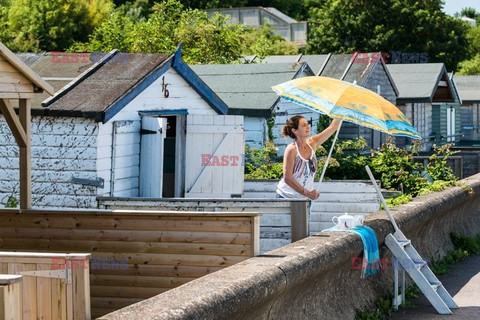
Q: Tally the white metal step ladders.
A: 1